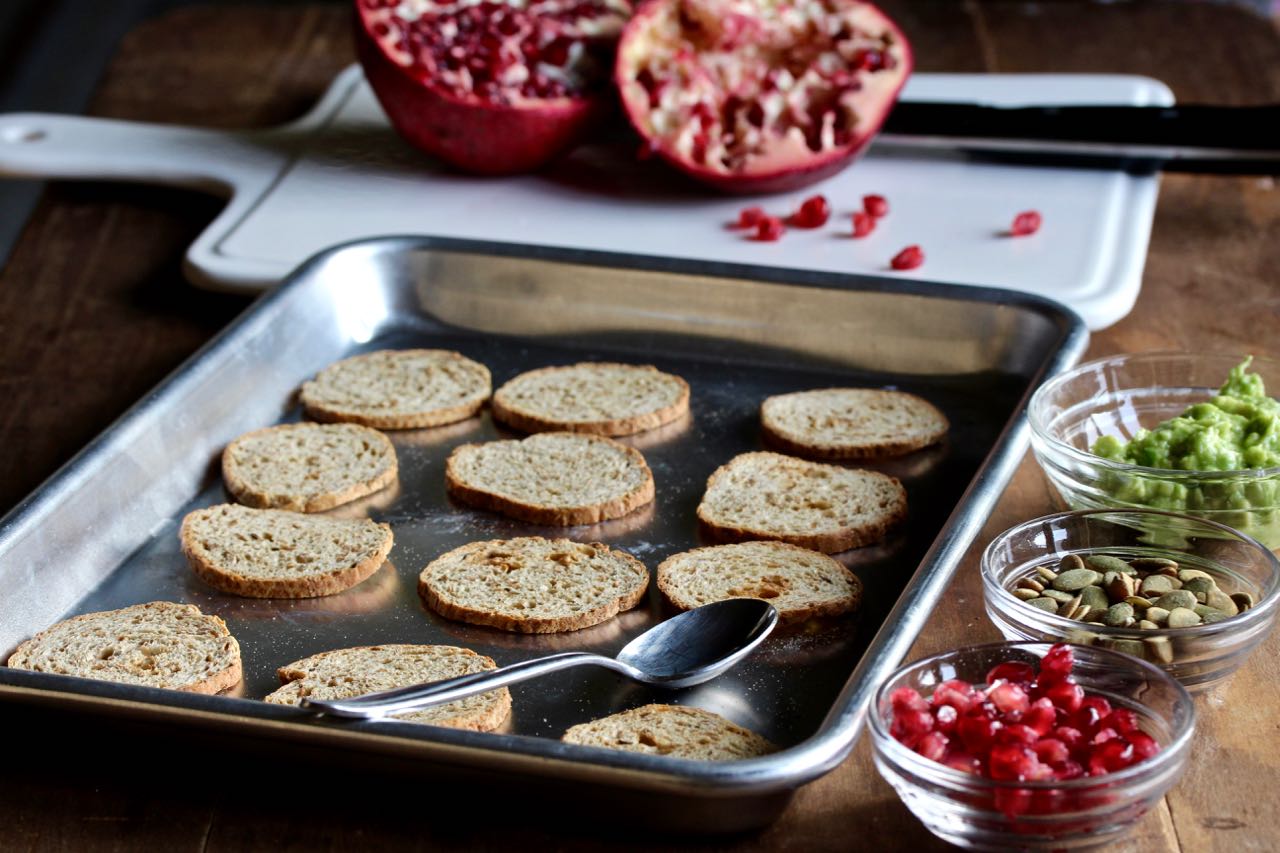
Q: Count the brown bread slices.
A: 12